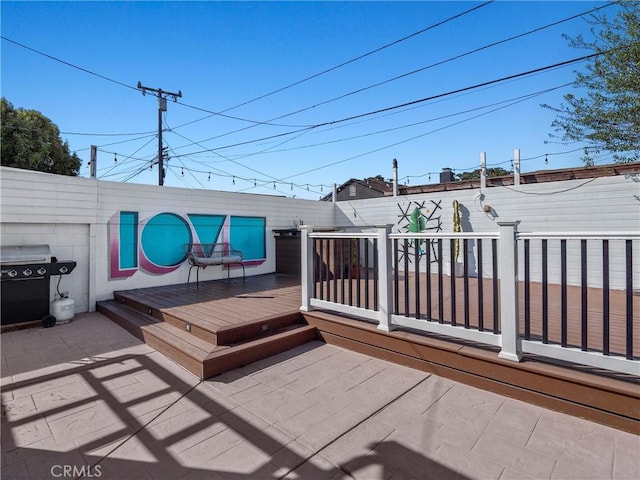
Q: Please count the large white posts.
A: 3